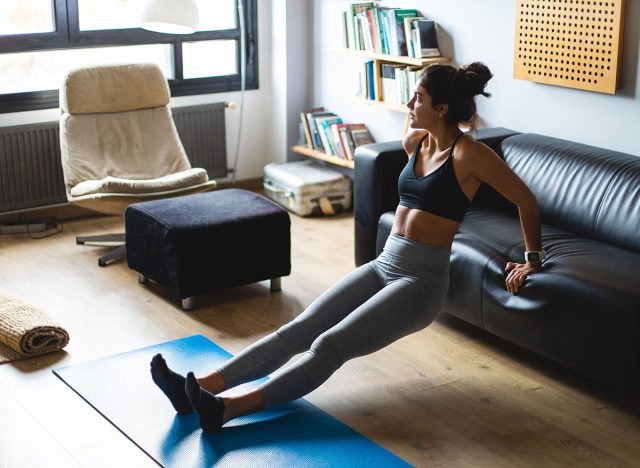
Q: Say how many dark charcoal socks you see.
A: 2